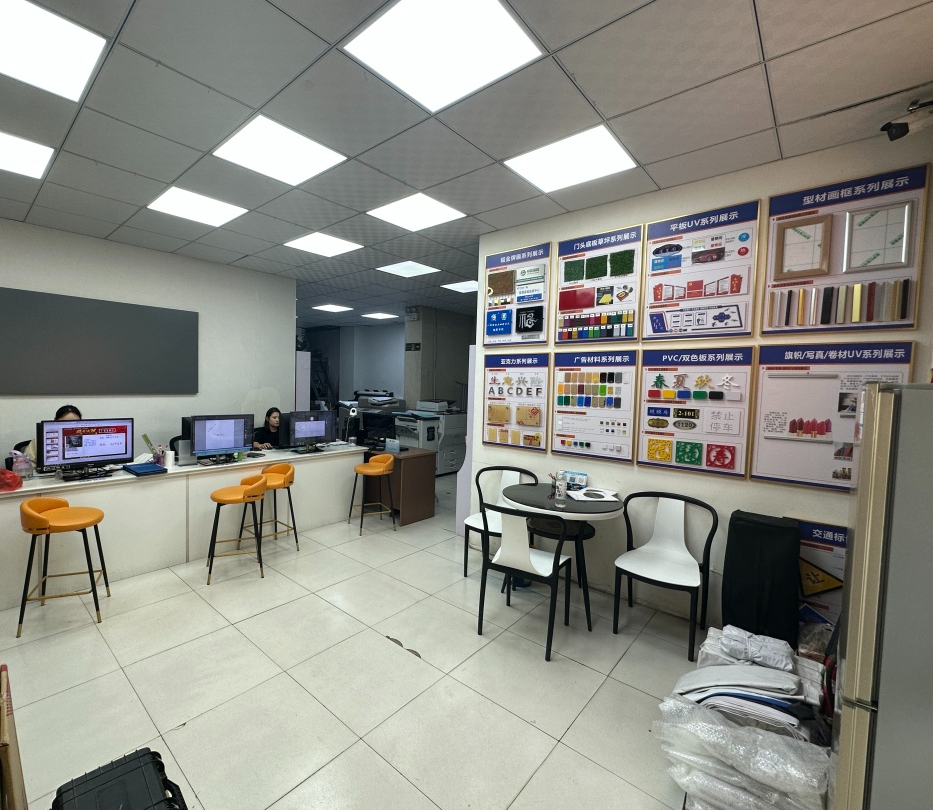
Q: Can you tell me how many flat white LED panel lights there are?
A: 12